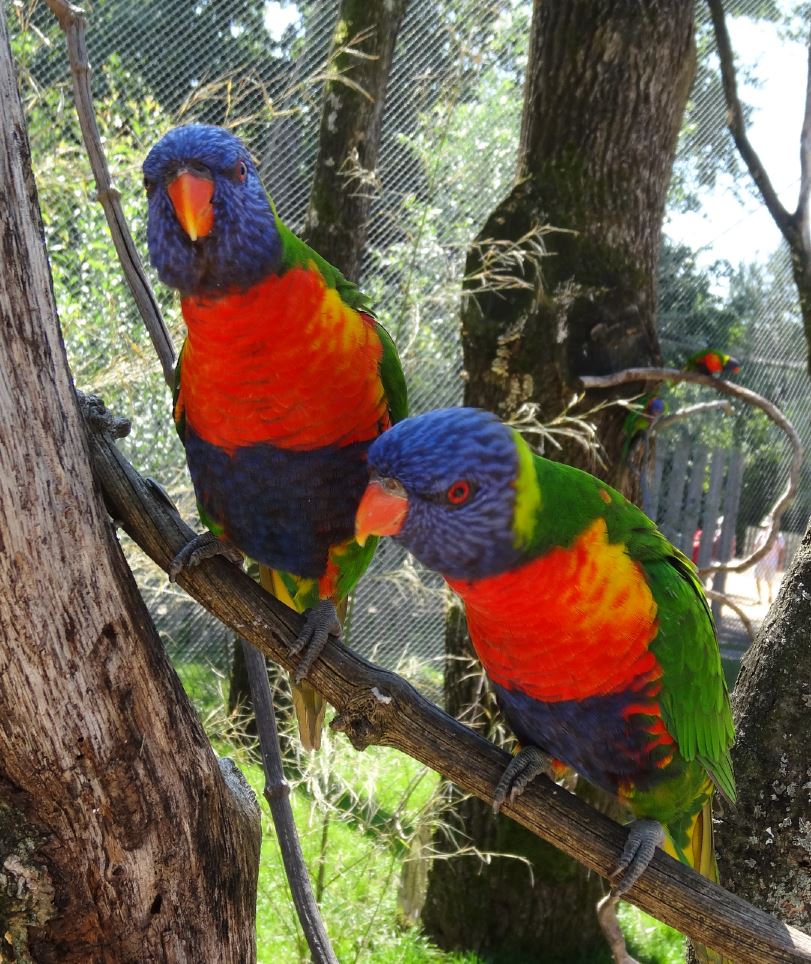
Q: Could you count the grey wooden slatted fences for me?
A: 1